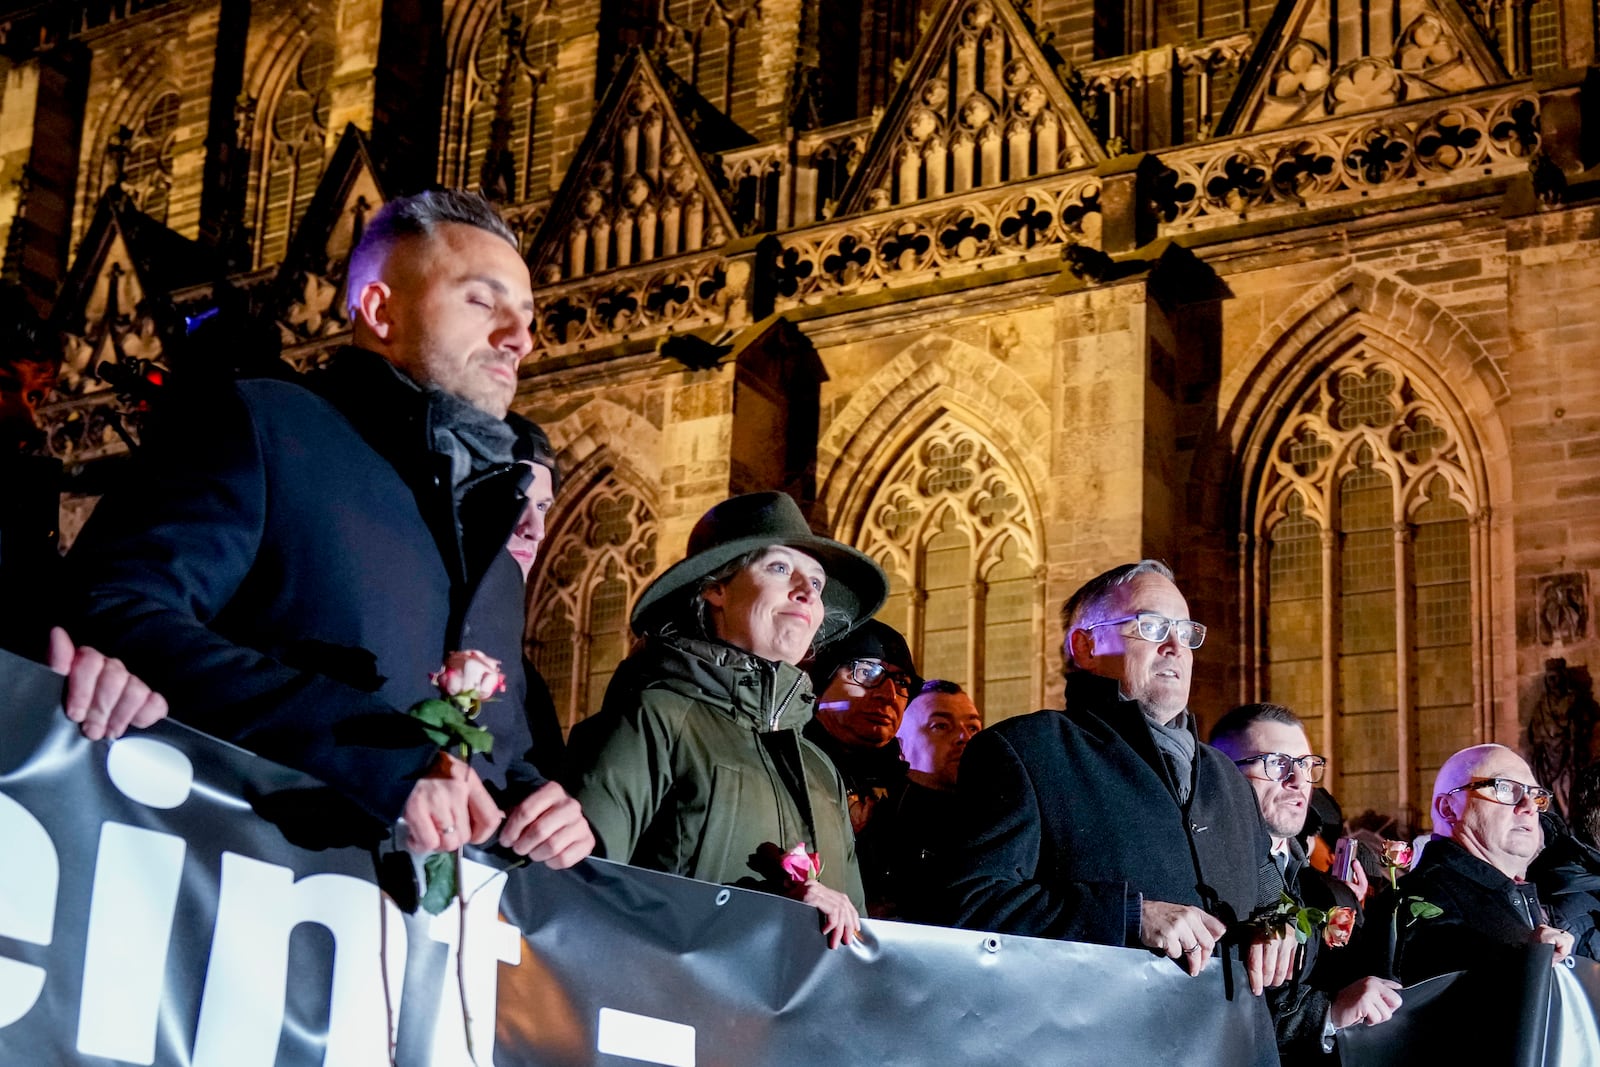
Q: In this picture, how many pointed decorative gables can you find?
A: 5